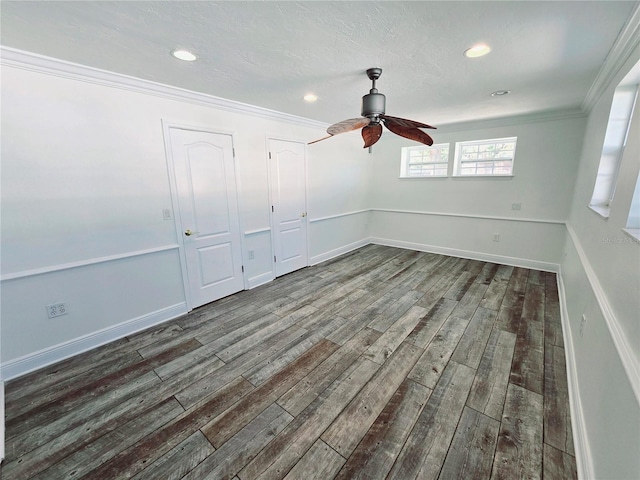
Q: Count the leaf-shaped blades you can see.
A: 5